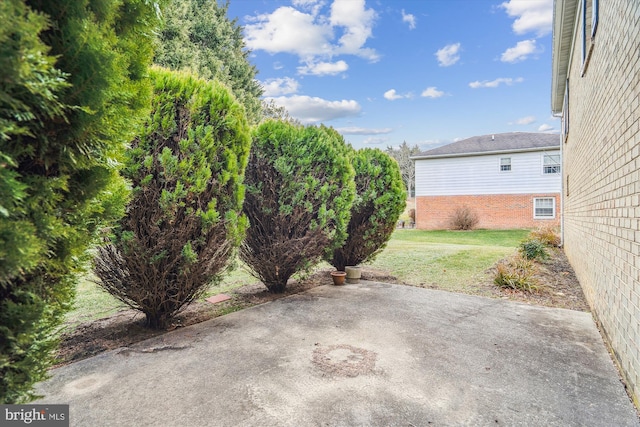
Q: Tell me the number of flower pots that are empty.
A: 2